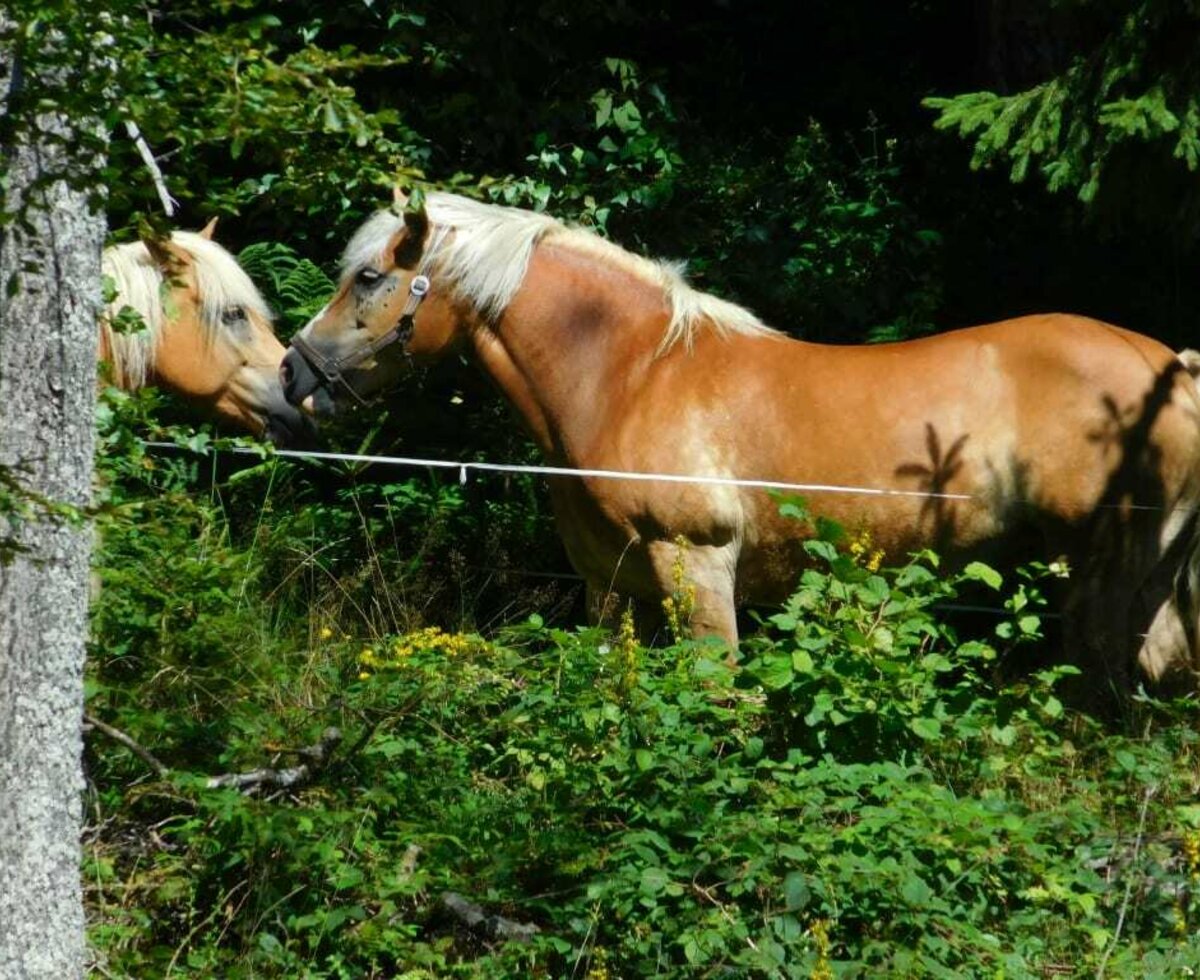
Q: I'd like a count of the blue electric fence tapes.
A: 0